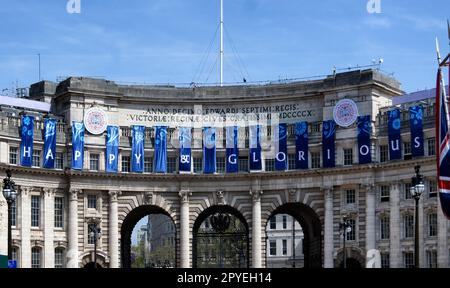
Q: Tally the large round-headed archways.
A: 3